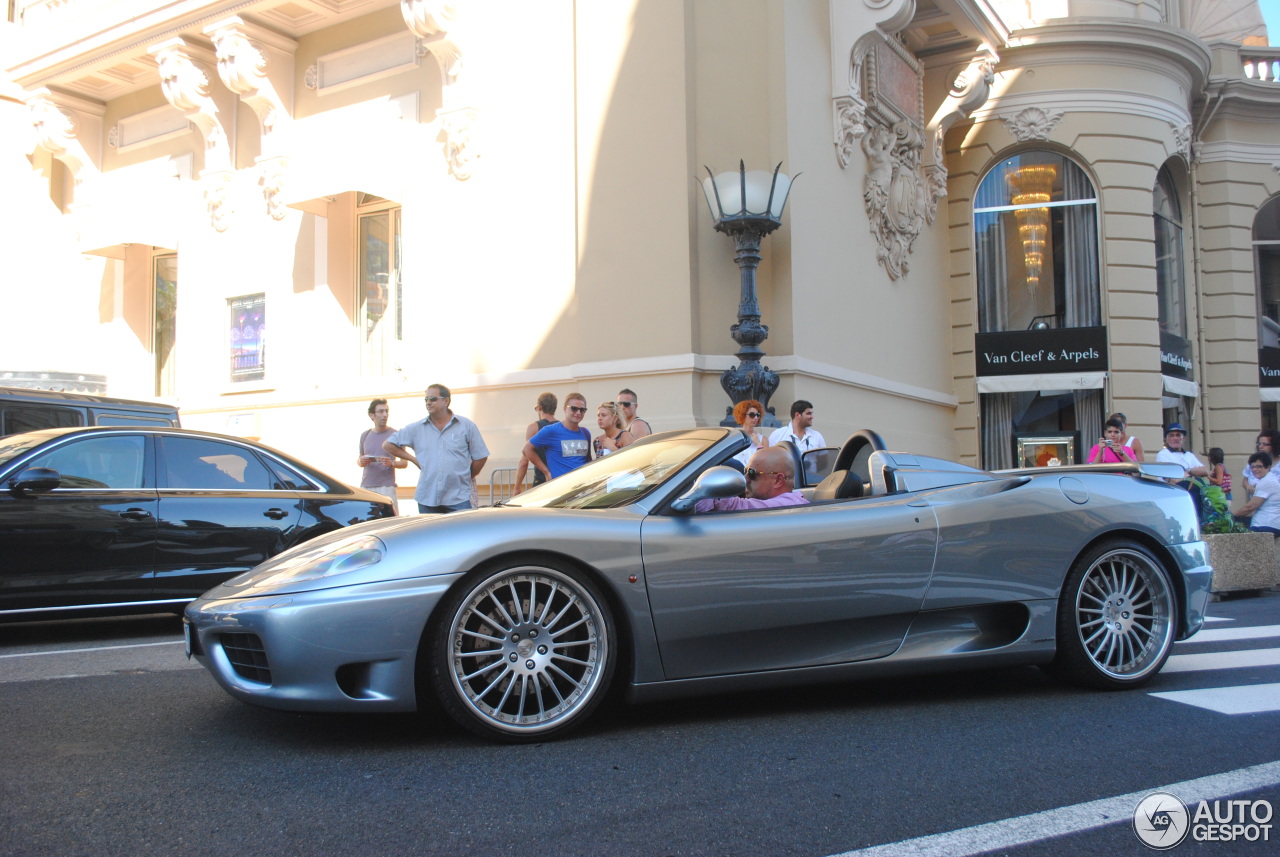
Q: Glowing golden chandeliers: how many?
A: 1